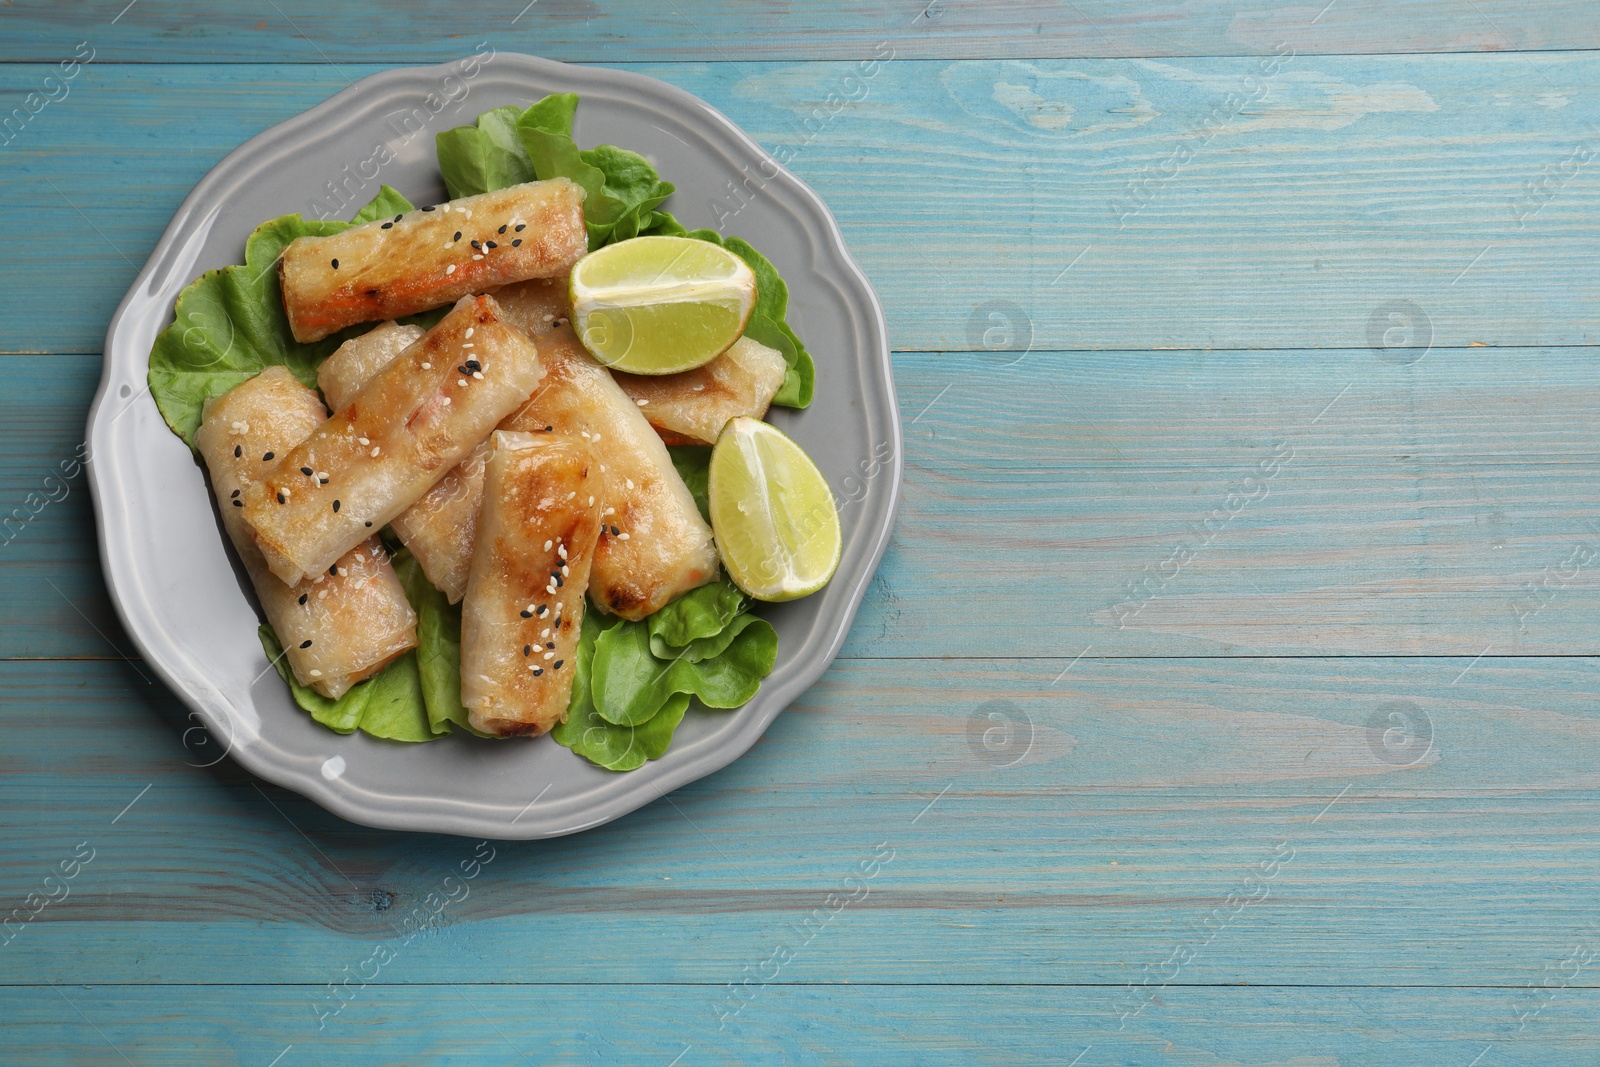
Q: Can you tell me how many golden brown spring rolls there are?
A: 7